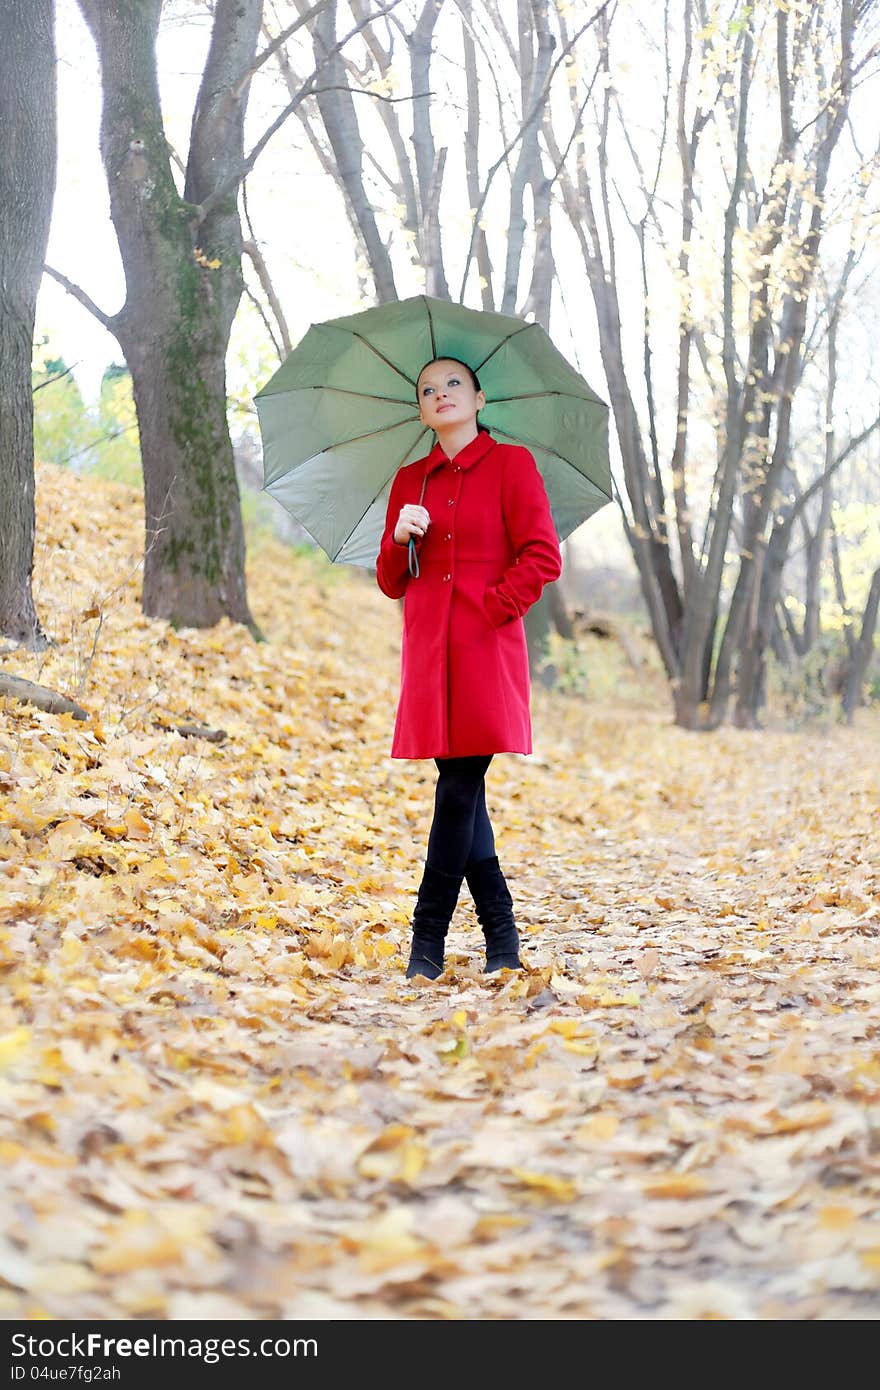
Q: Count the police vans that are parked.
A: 0